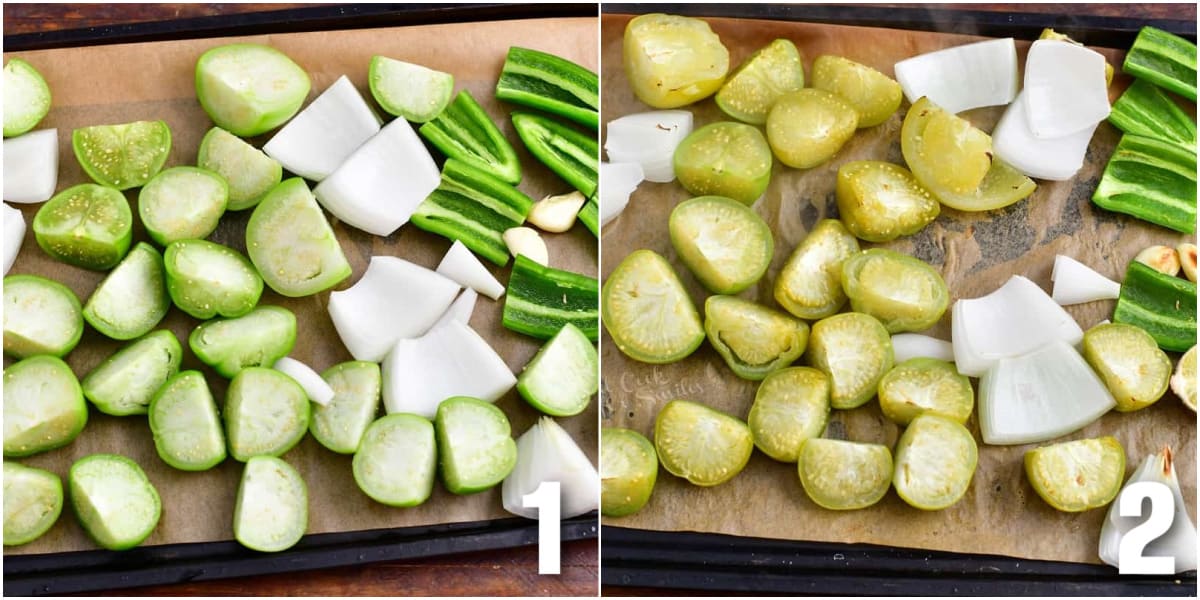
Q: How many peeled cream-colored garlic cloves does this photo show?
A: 4